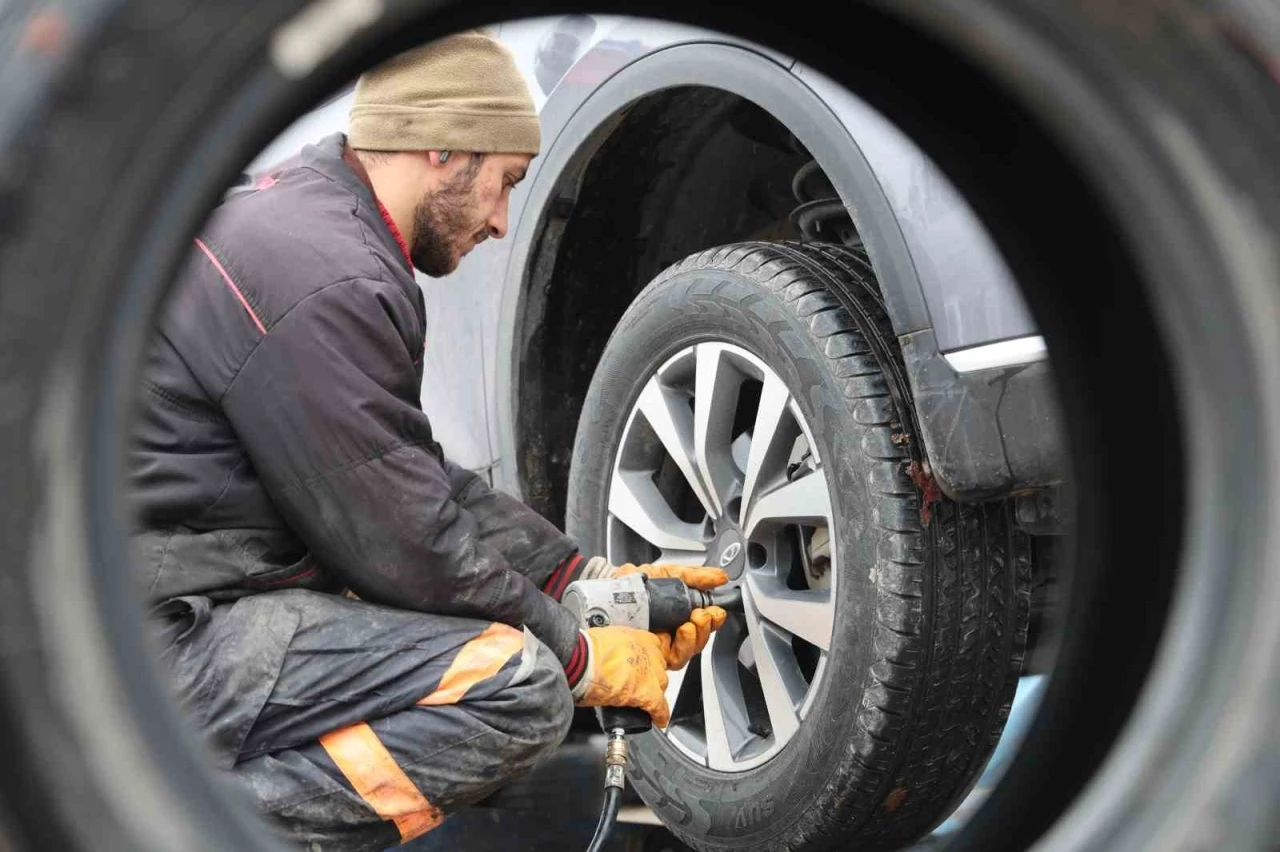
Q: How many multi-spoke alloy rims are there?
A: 1